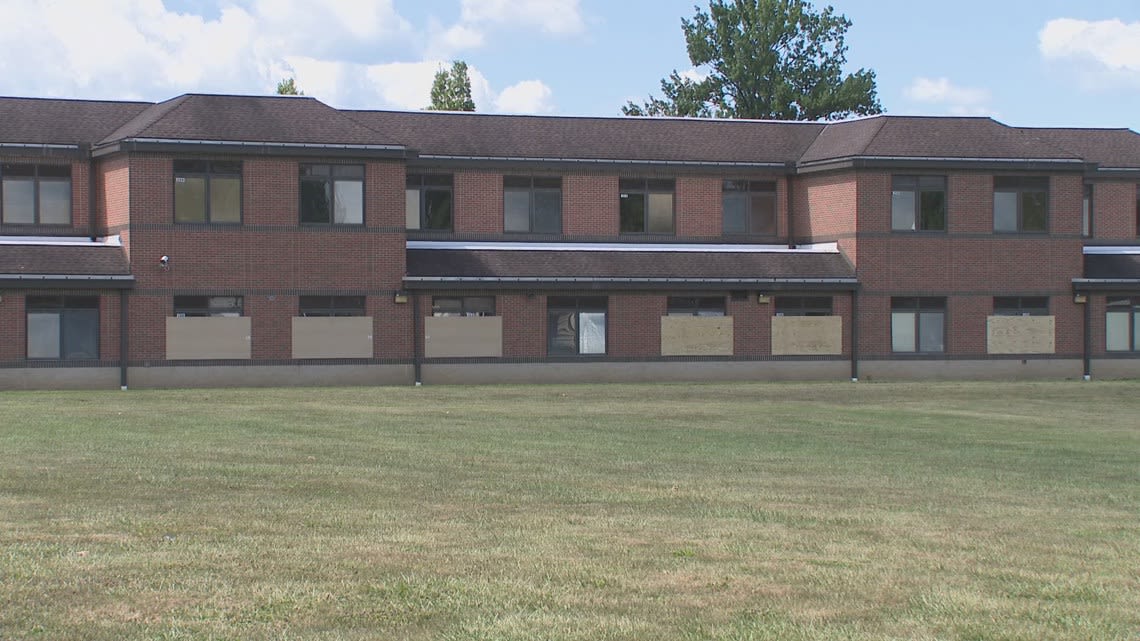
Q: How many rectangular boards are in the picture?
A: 6